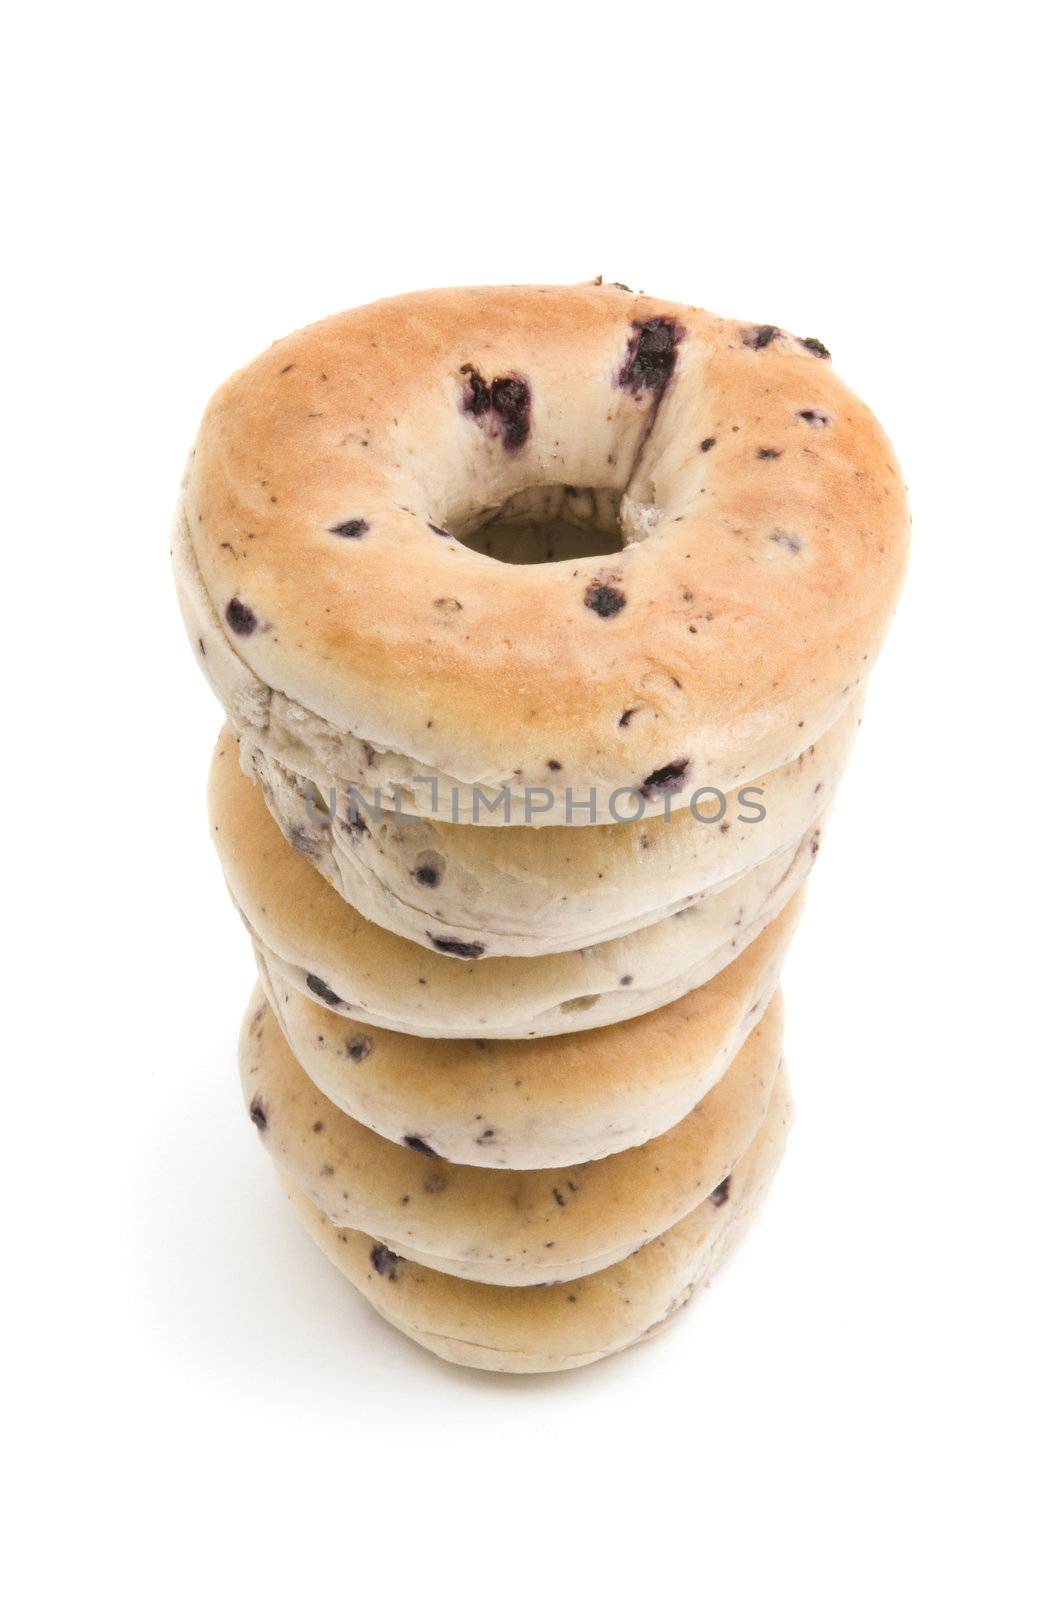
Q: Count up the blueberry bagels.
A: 6